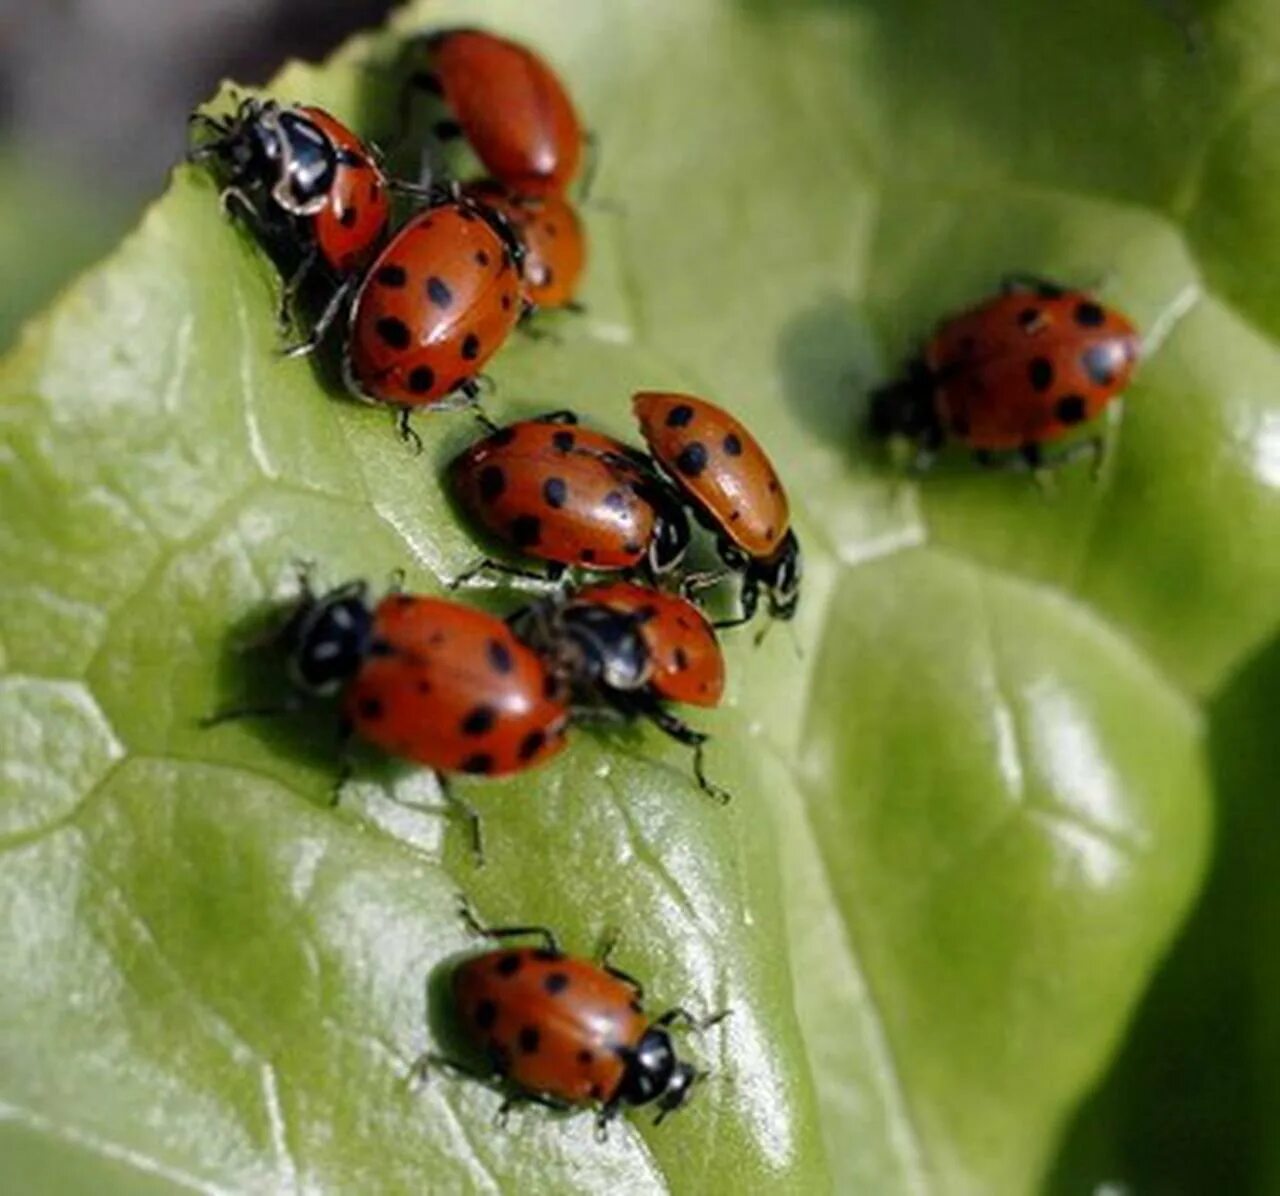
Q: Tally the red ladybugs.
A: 10